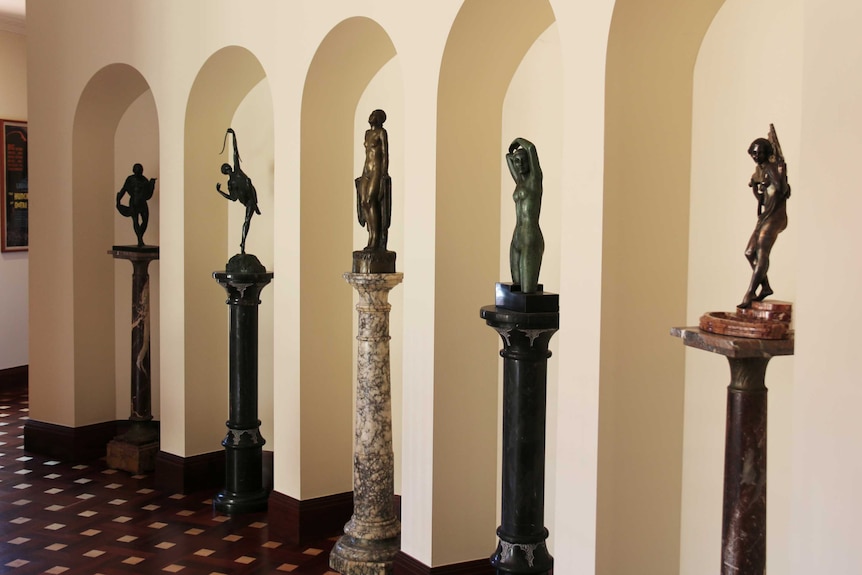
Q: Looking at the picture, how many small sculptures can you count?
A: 5